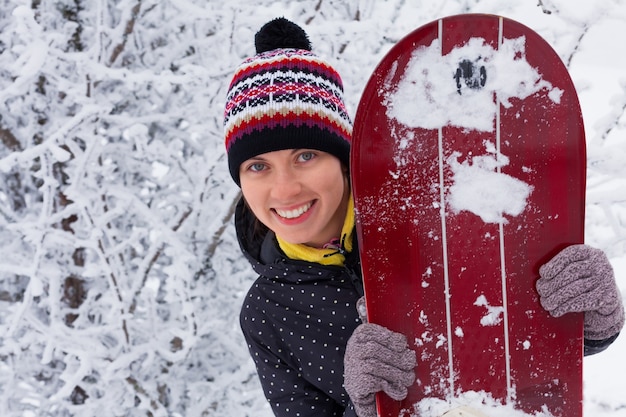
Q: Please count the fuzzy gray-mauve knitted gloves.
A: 2